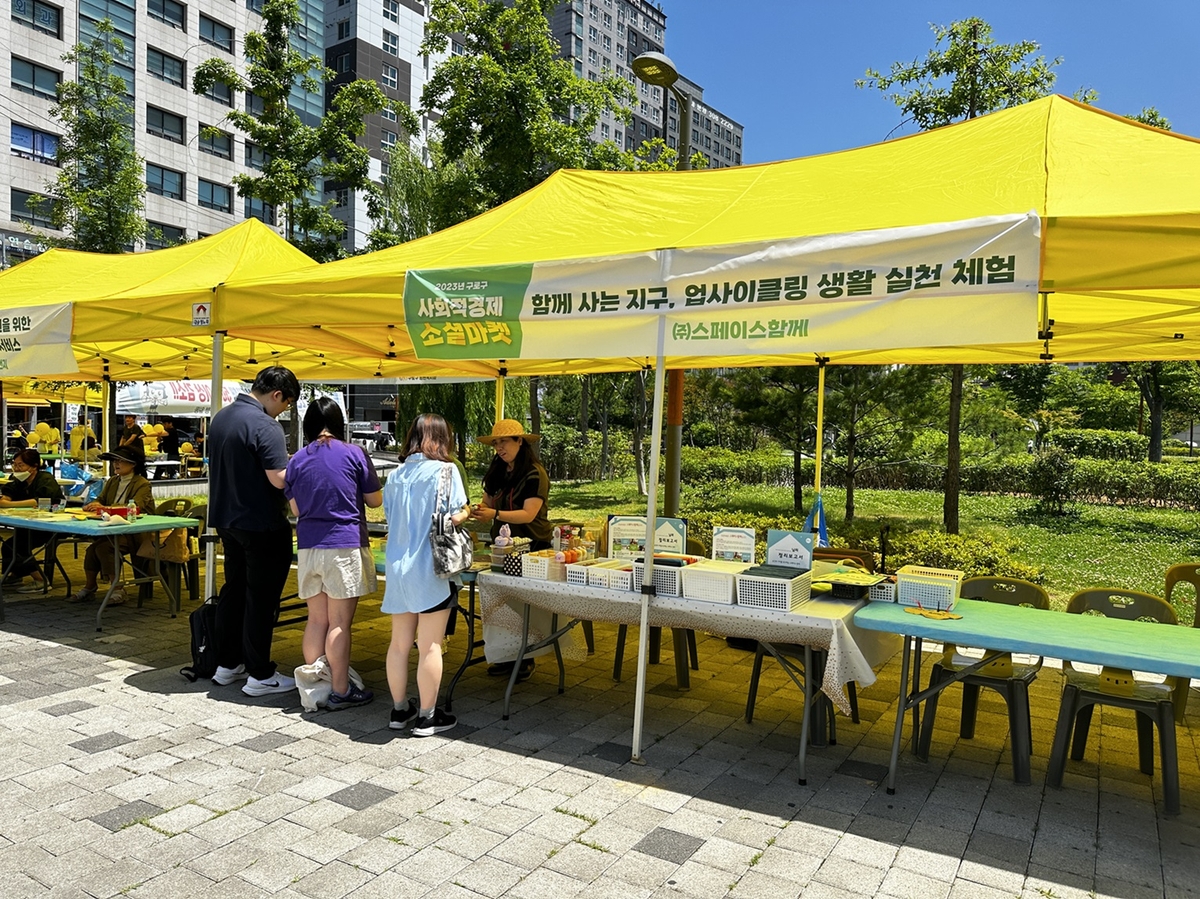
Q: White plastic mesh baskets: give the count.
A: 9